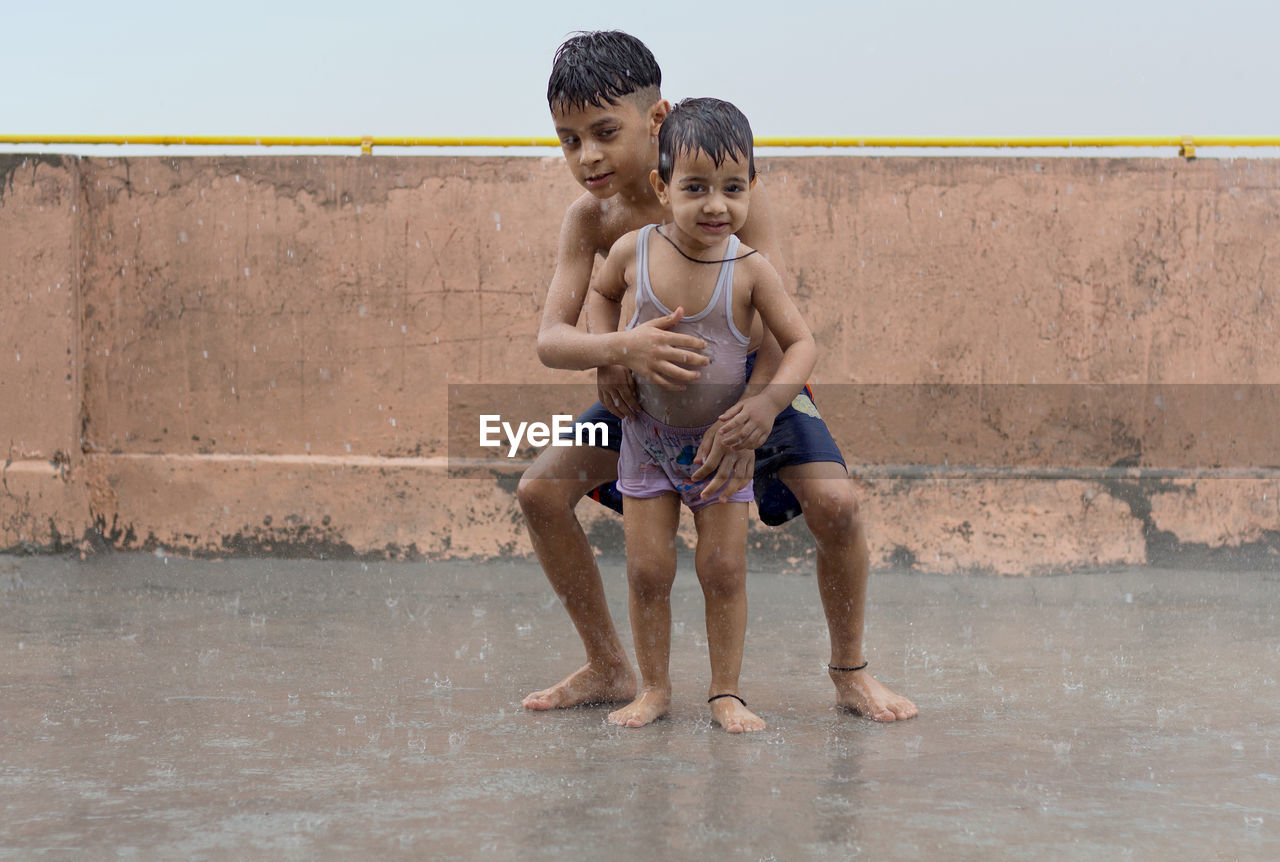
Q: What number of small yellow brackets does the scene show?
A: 2